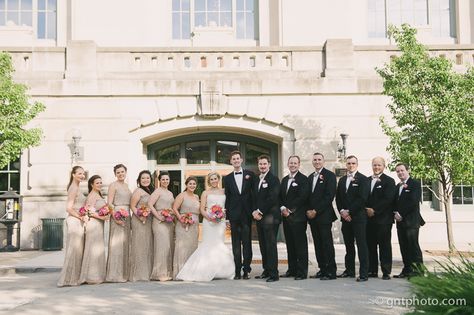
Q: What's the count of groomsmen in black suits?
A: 6